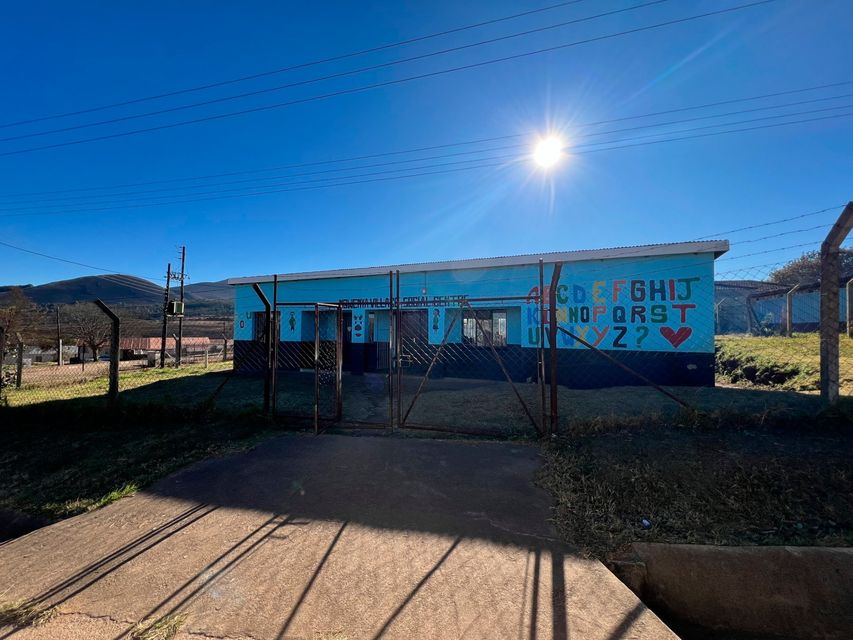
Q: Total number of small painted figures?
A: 2